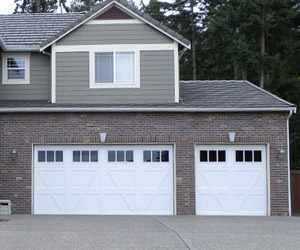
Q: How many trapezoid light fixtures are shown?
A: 2